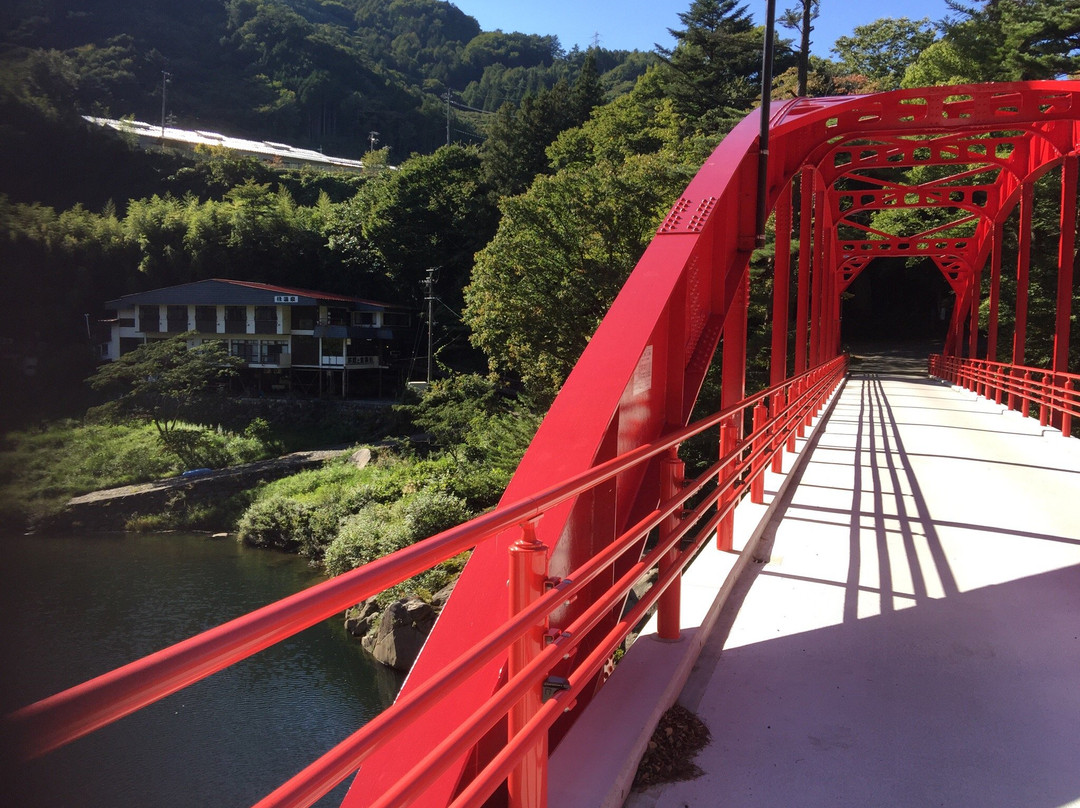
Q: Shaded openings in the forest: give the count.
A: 1